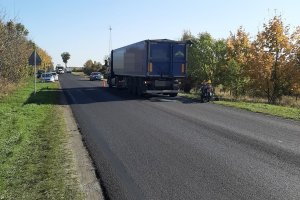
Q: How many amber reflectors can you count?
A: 2